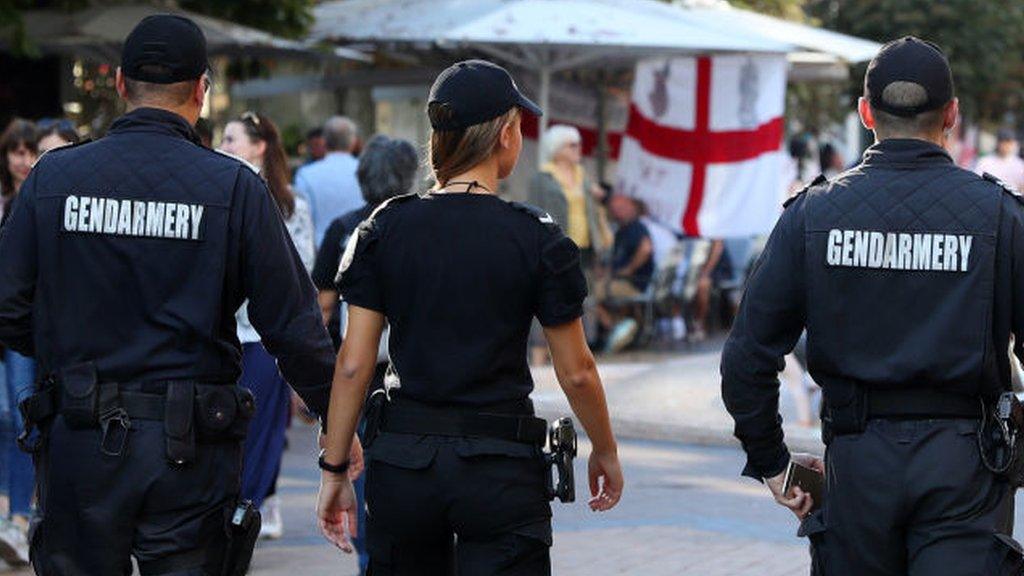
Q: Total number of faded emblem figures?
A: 2